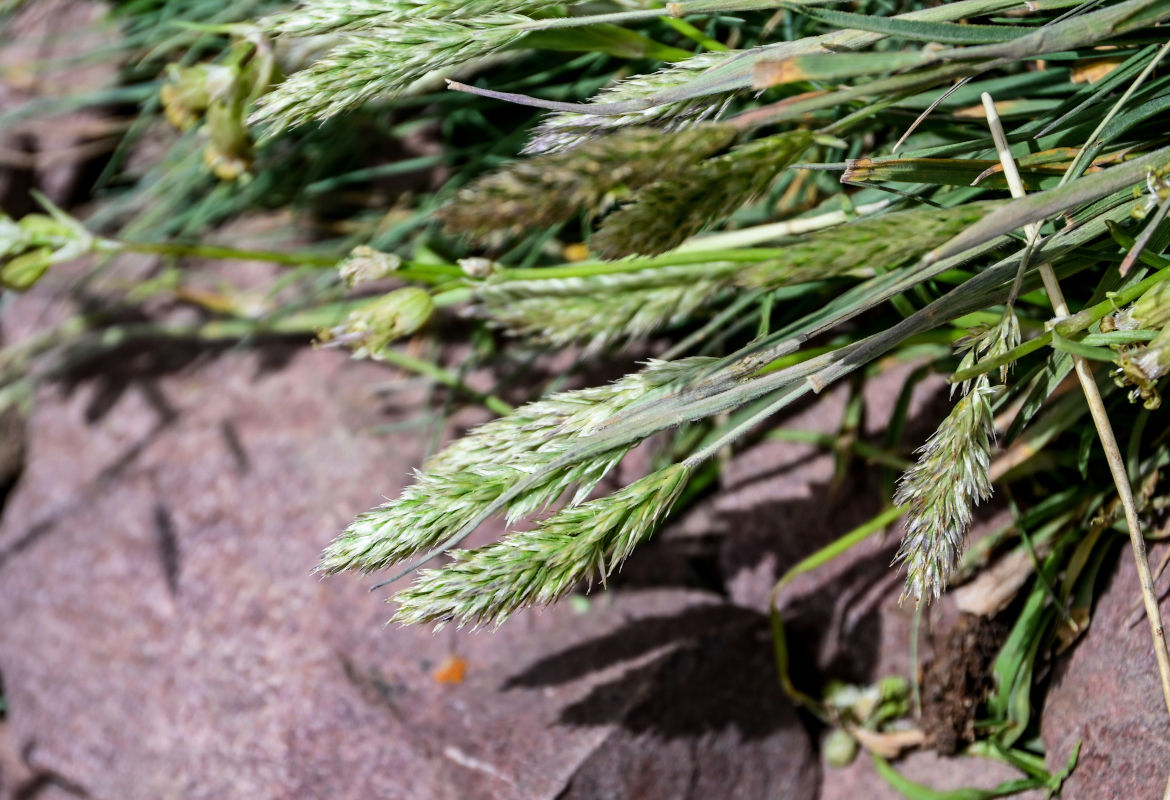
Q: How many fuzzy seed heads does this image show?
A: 11